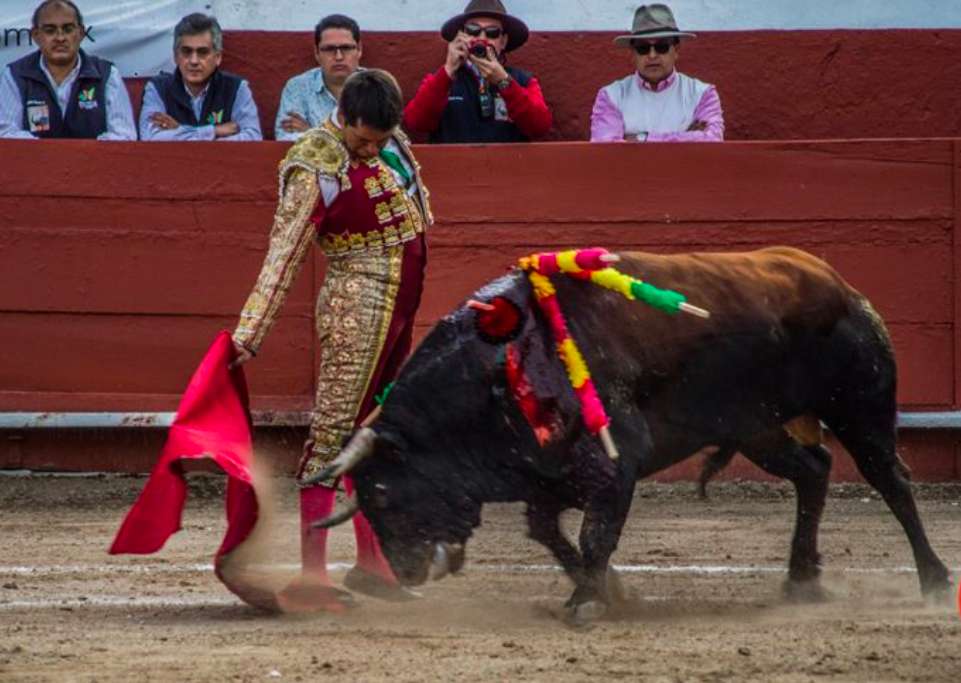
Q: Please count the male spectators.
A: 5